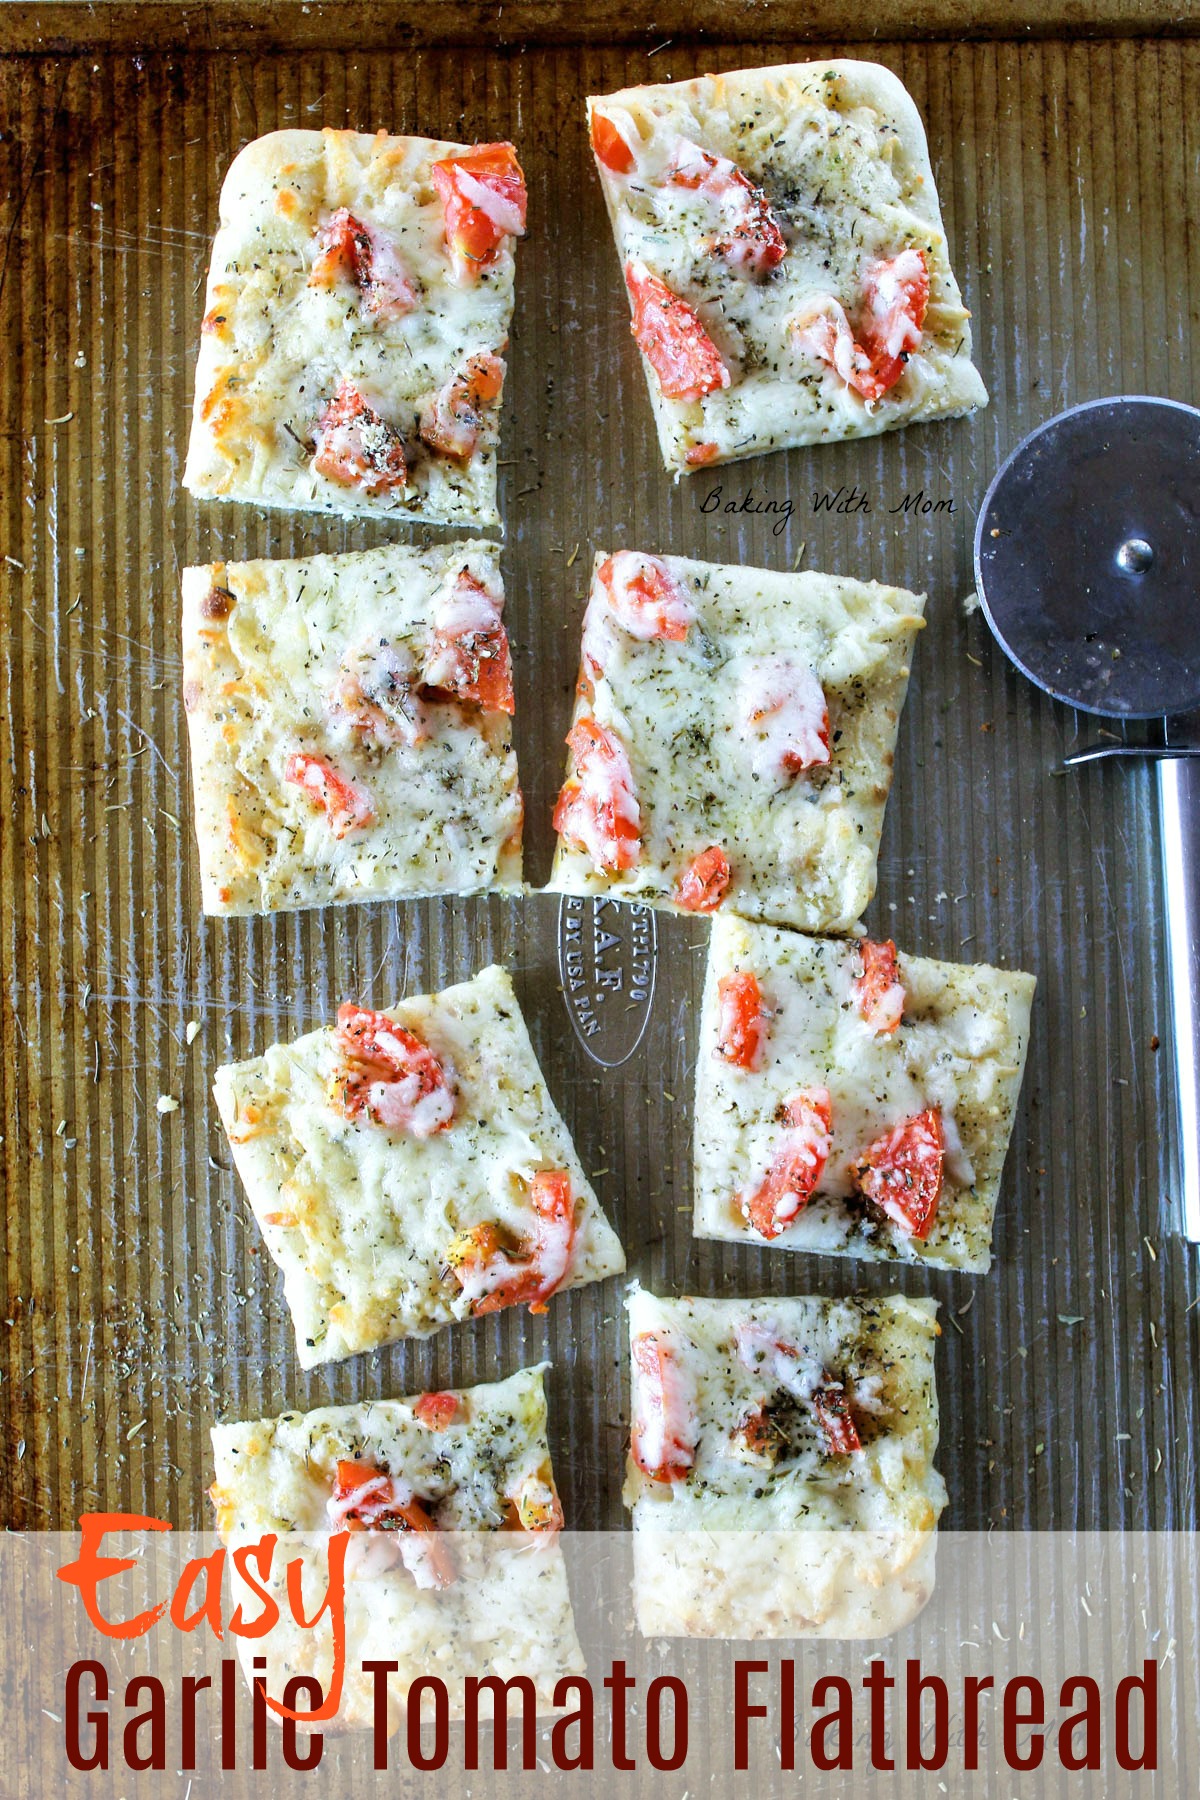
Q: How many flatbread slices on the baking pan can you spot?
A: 8